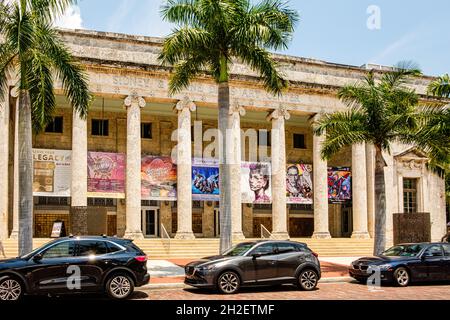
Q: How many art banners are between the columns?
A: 7